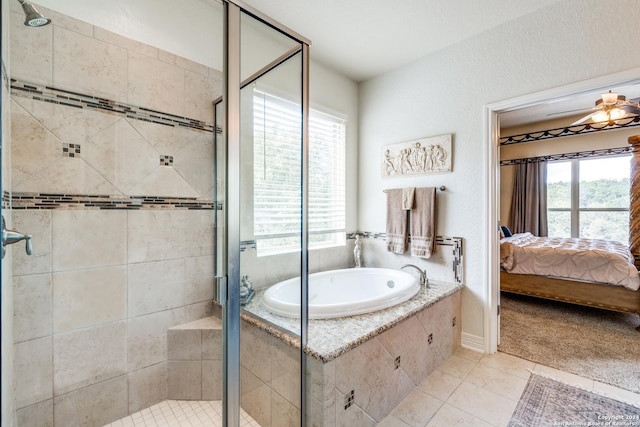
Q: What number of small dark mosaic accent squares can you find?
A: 6